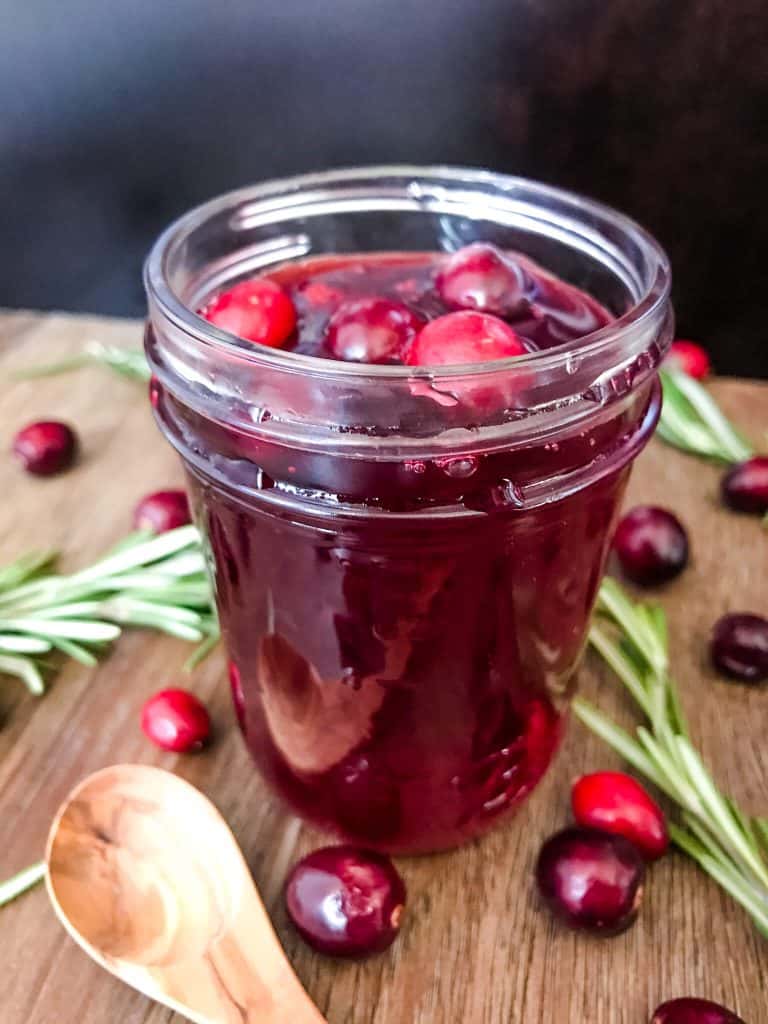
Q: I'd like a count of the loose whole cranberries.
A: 11